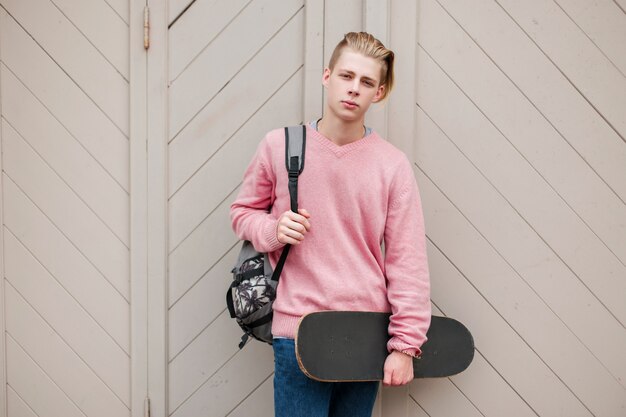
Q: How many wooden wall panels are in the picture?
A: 3